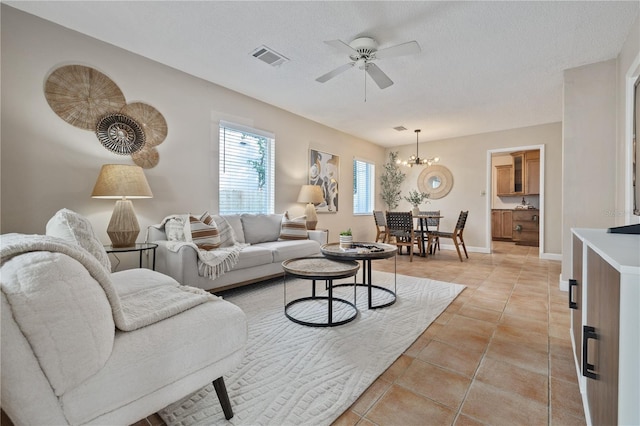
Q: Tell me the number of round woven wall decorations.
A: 4